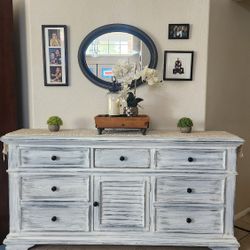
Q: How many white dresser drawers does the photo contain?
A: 7